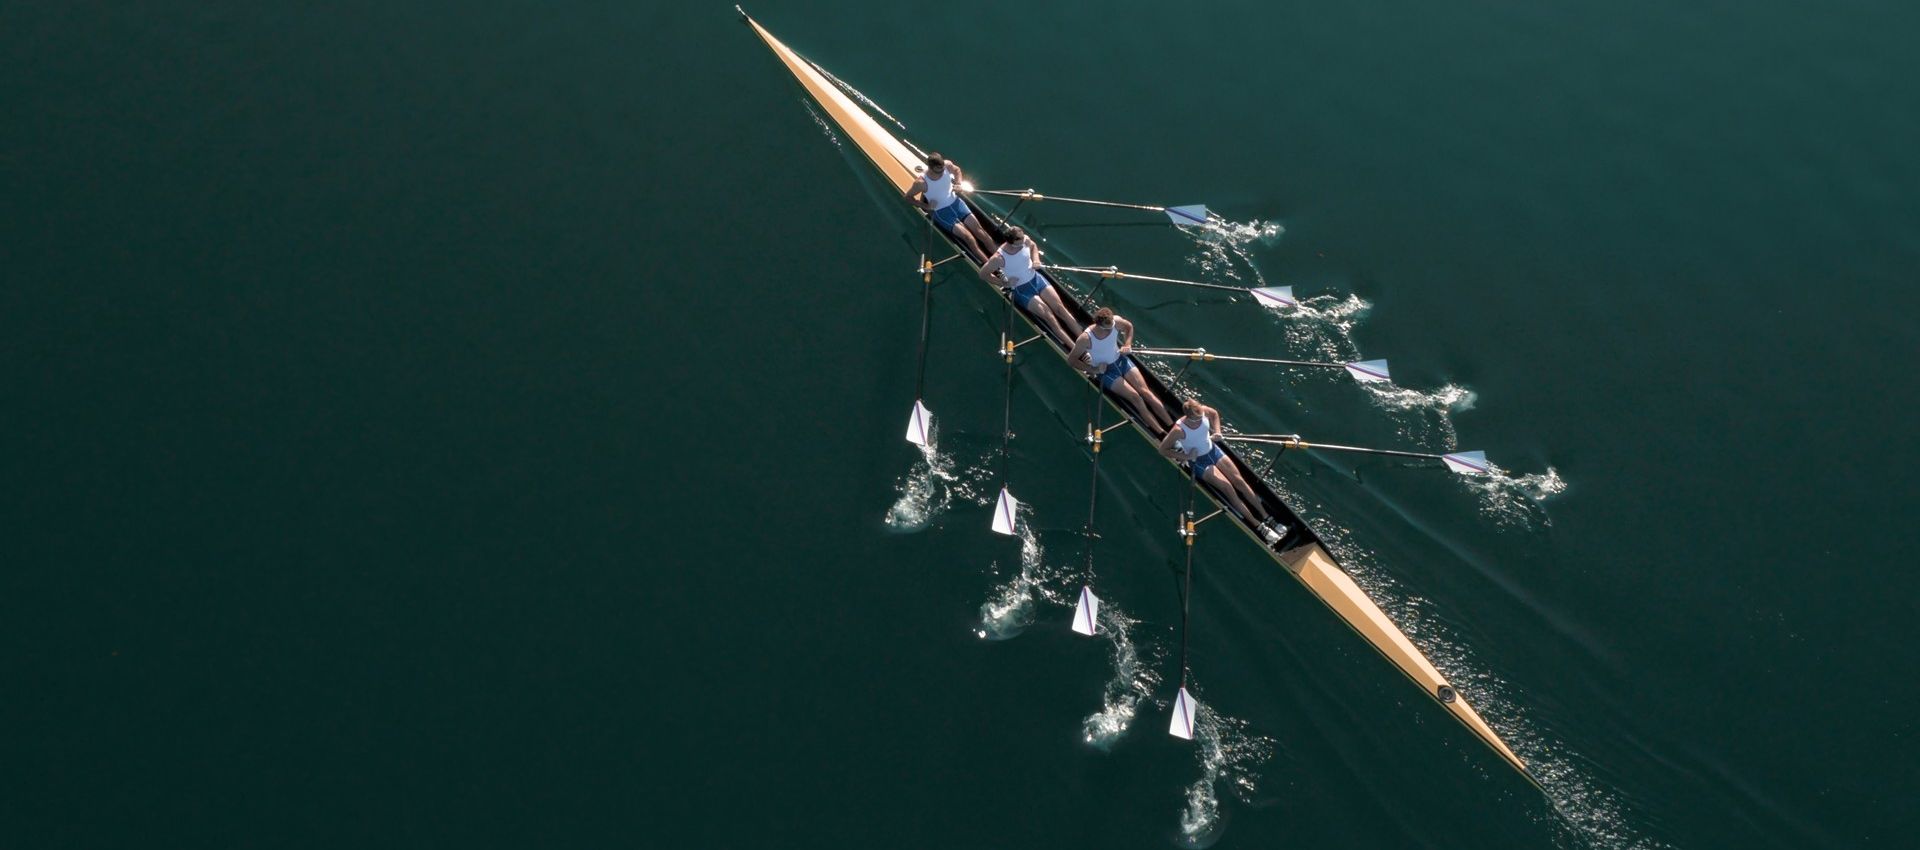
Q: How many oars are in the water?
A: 8